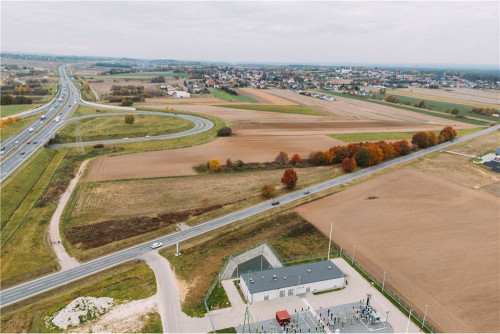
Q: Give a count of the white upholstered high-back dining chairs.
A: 0